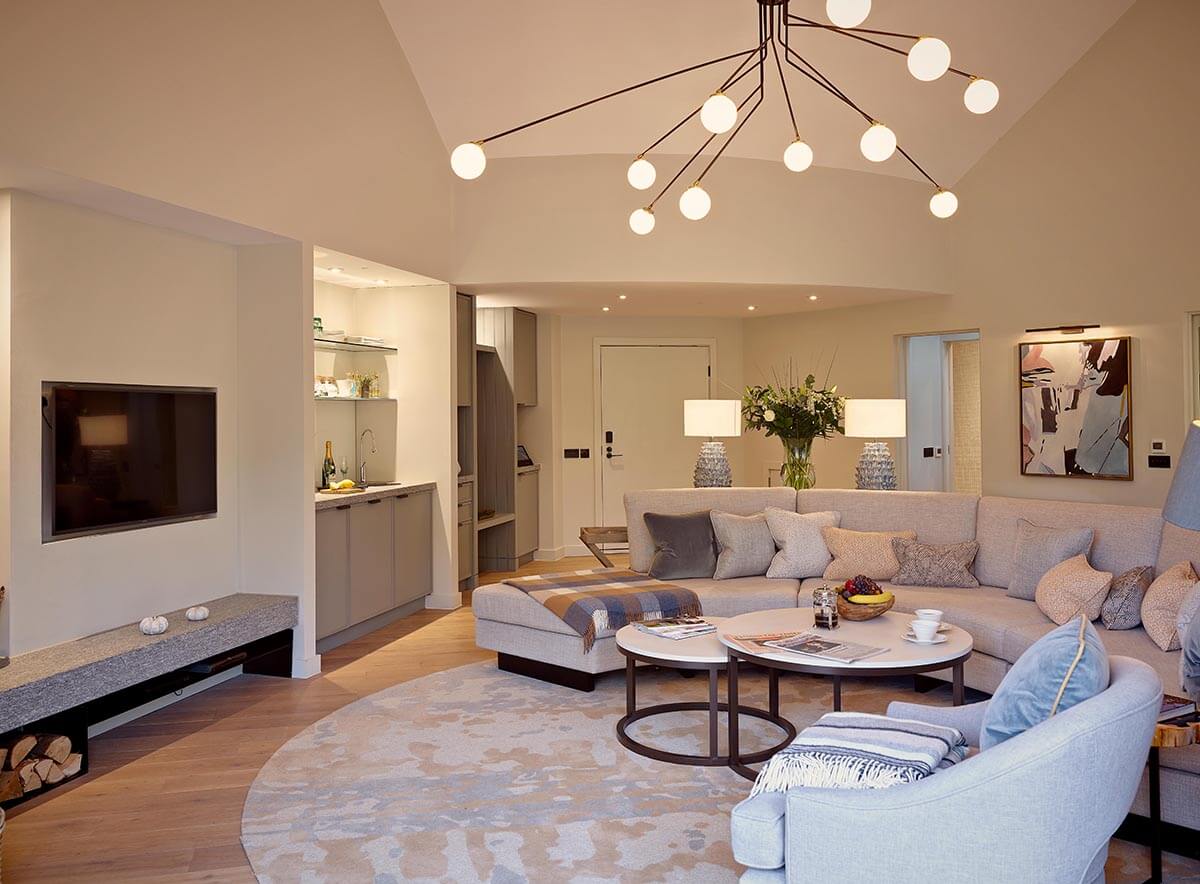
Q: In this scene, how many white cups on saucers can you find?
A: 2